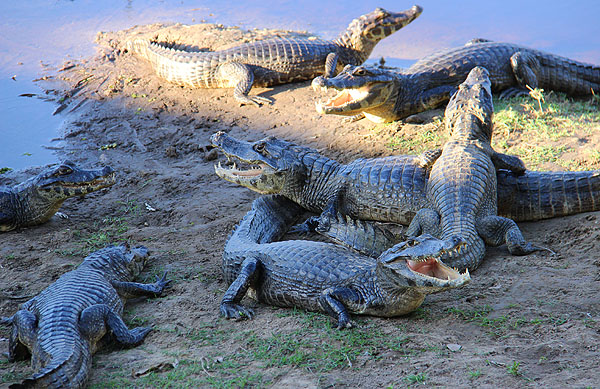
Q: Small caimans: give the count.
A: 7